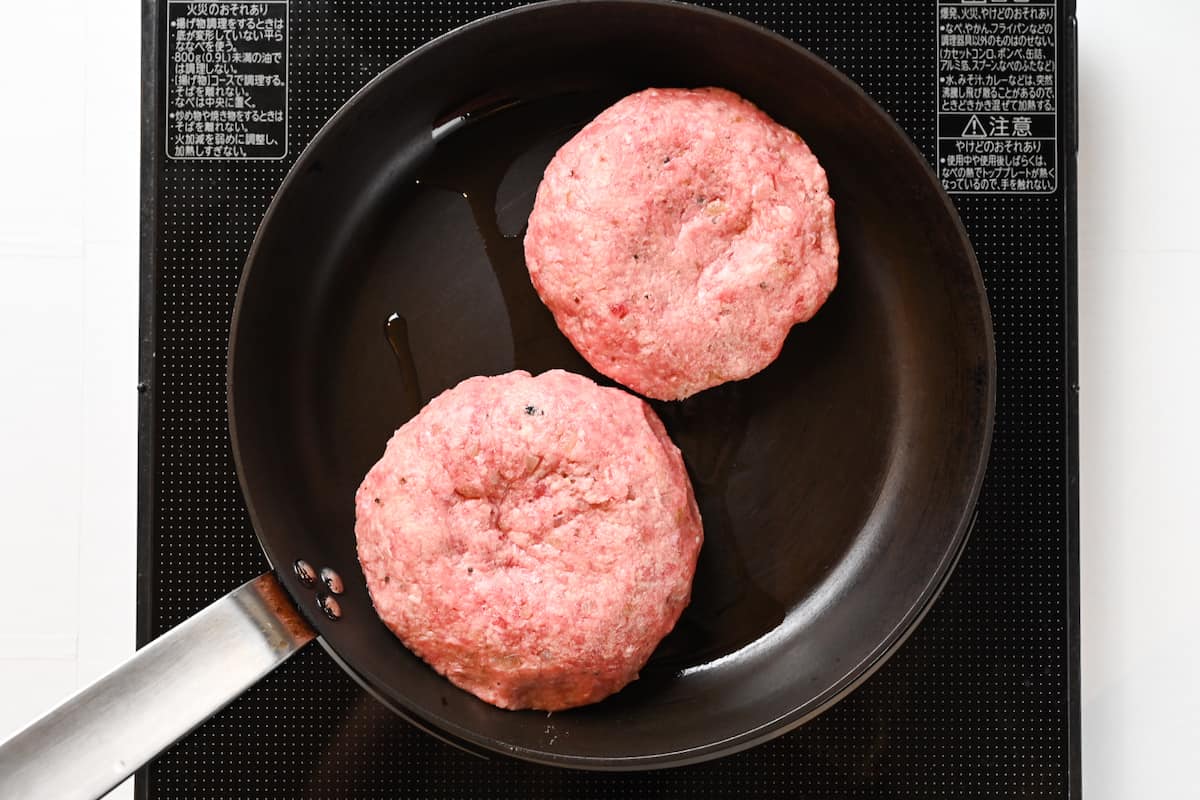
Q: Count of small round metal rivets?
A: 3